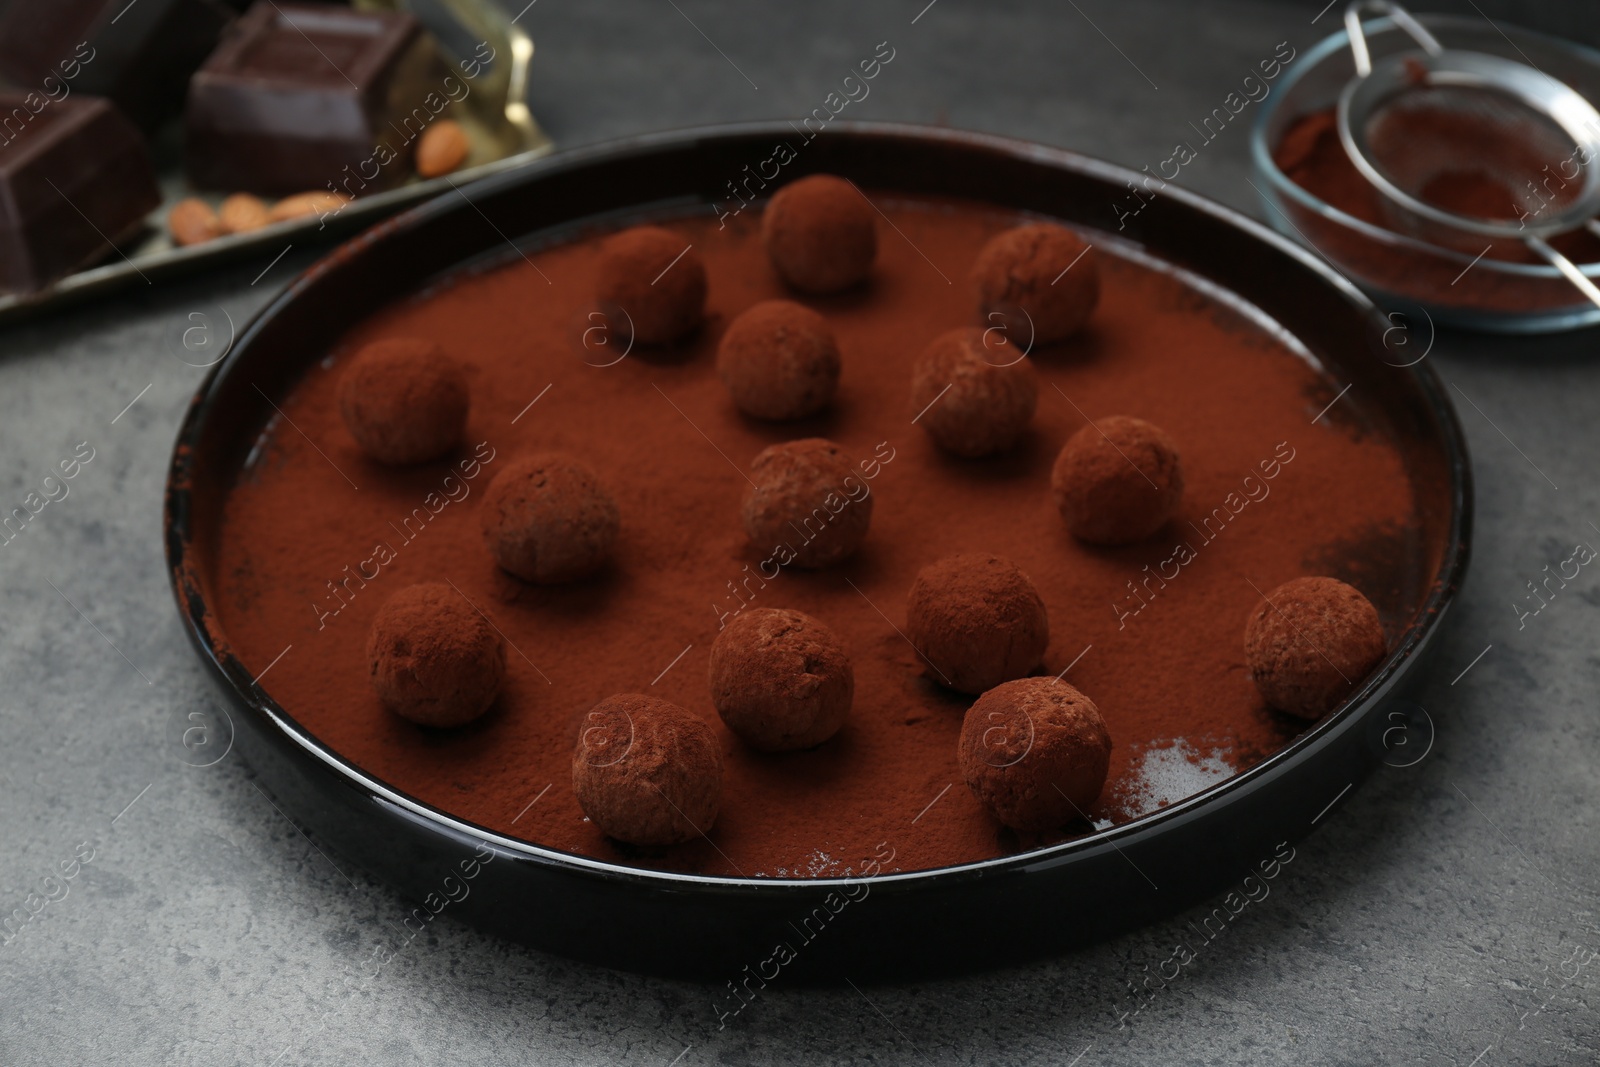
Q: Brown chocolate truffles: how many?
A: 15